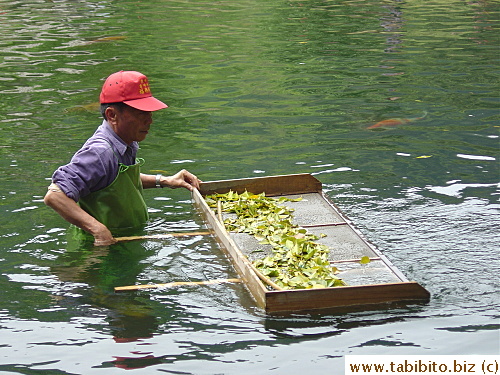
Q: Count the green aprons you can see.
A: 1